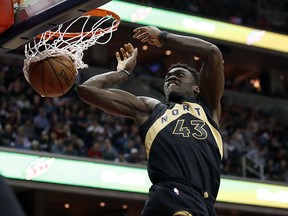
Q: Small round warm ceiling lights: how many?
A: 6